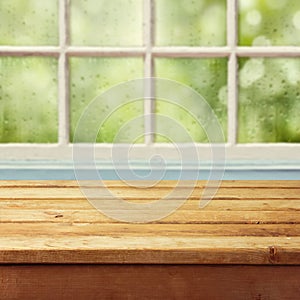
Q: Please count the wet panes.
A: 8